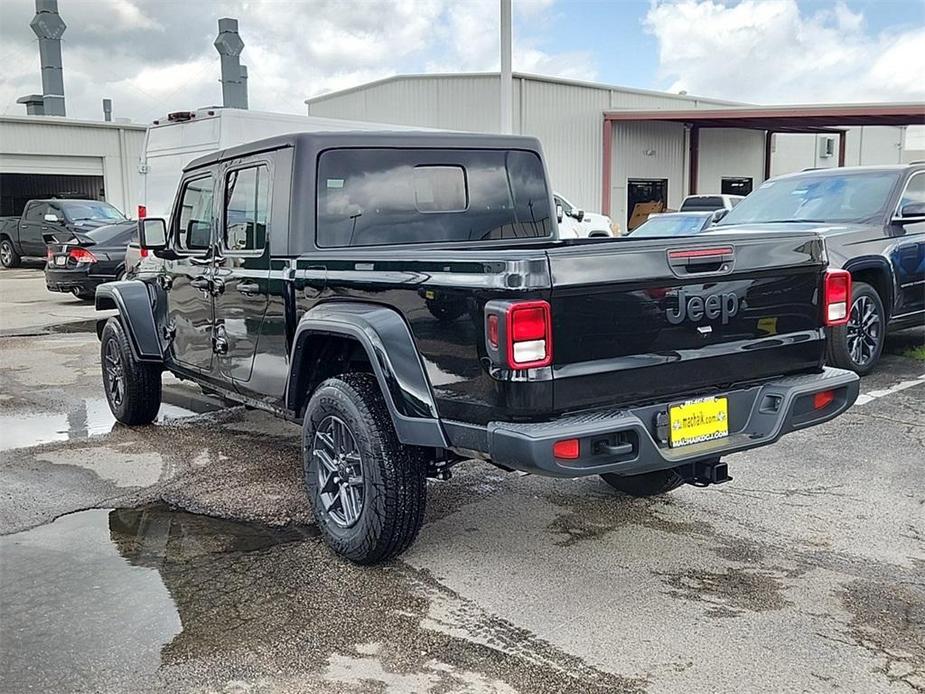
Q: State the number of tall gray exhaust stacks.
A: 2